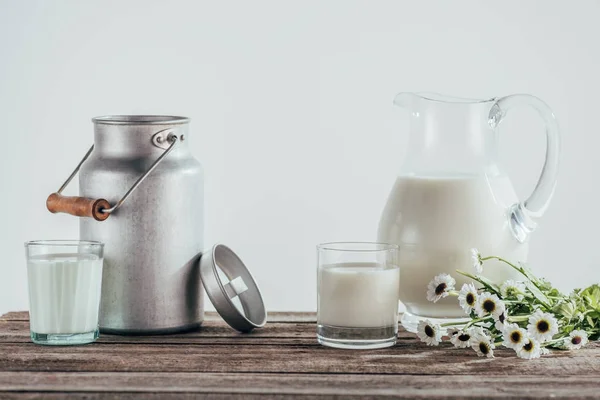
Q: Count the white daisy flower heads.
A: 14